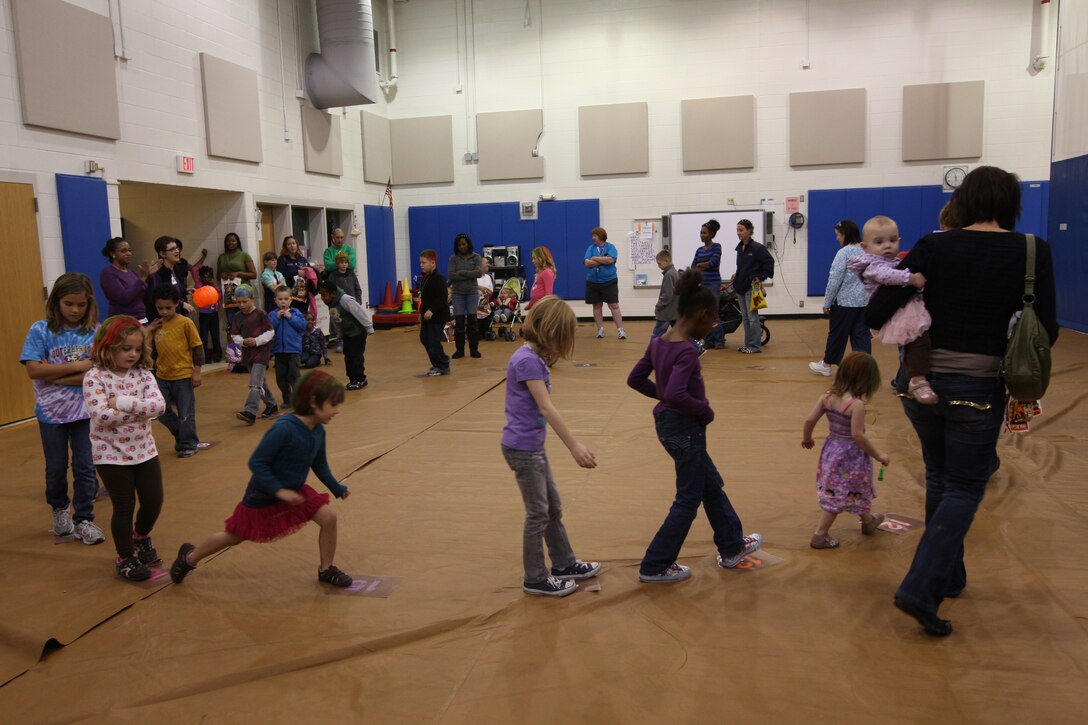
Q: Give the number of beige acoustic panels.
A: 10